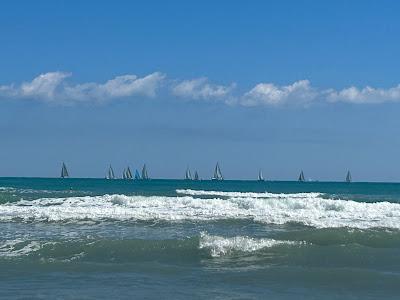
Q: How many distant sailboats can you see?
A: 12